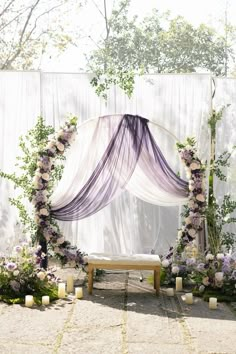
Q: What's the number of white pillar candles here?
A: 9